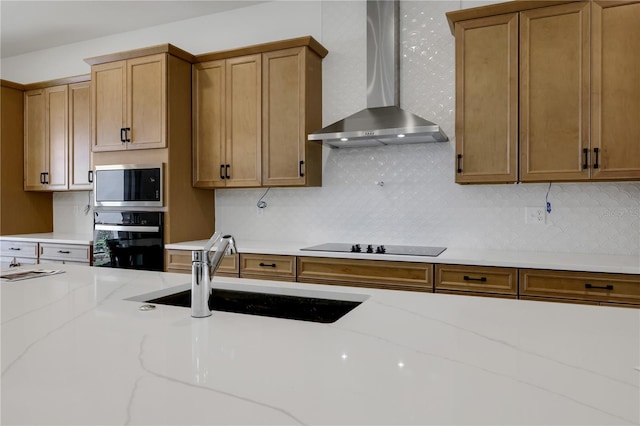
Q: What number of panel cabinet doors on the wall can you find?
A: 11